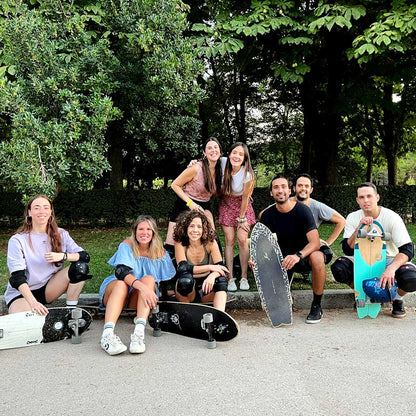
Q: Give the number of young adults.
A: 8